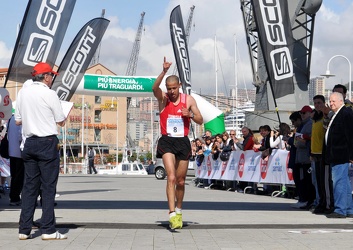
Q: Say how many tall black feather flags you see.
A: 4